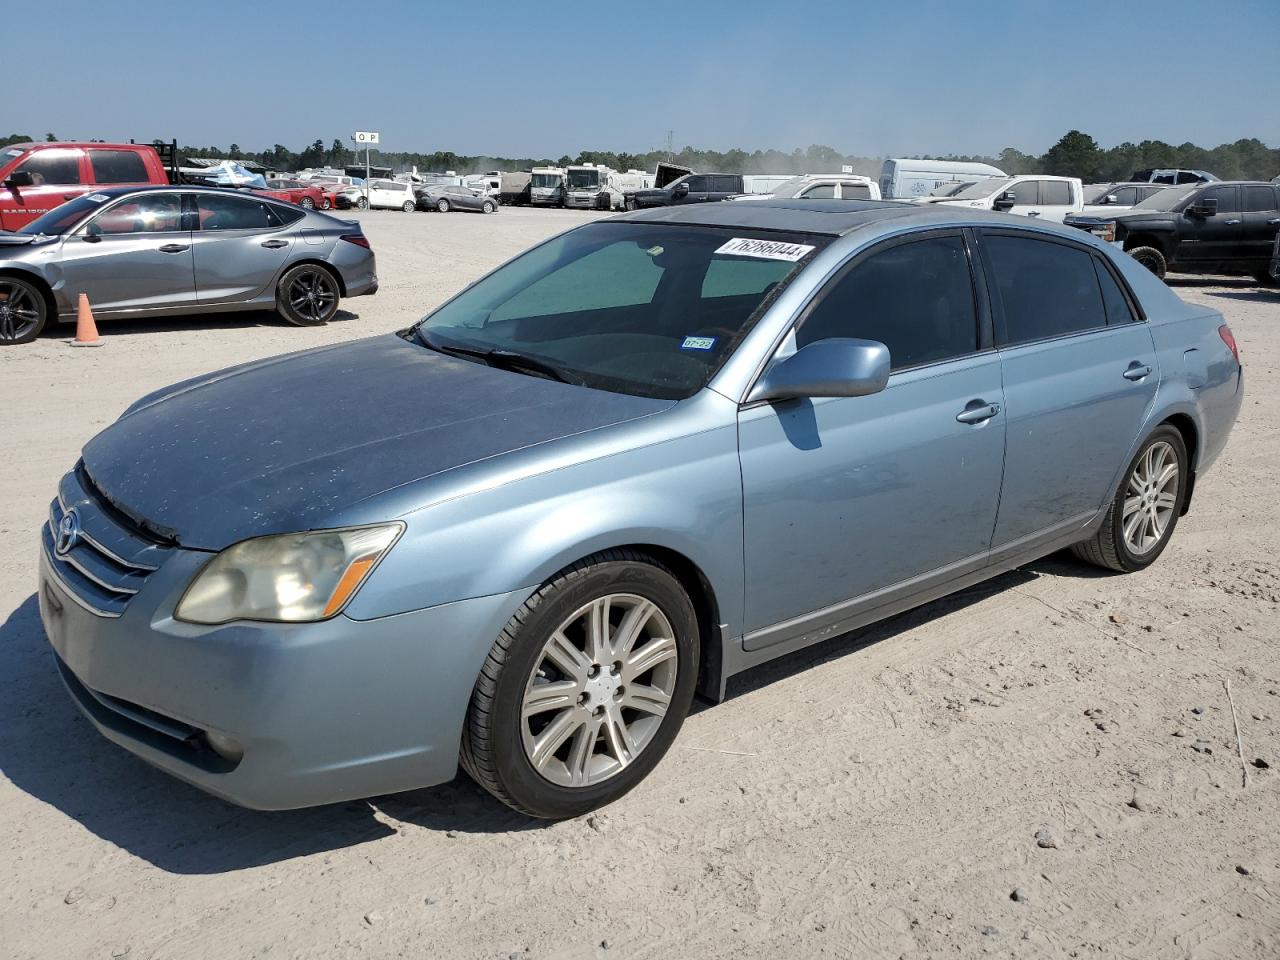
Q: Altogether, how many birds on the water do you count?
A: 0